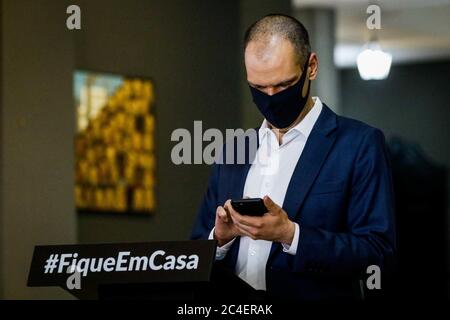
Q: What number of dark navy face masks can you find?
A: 1